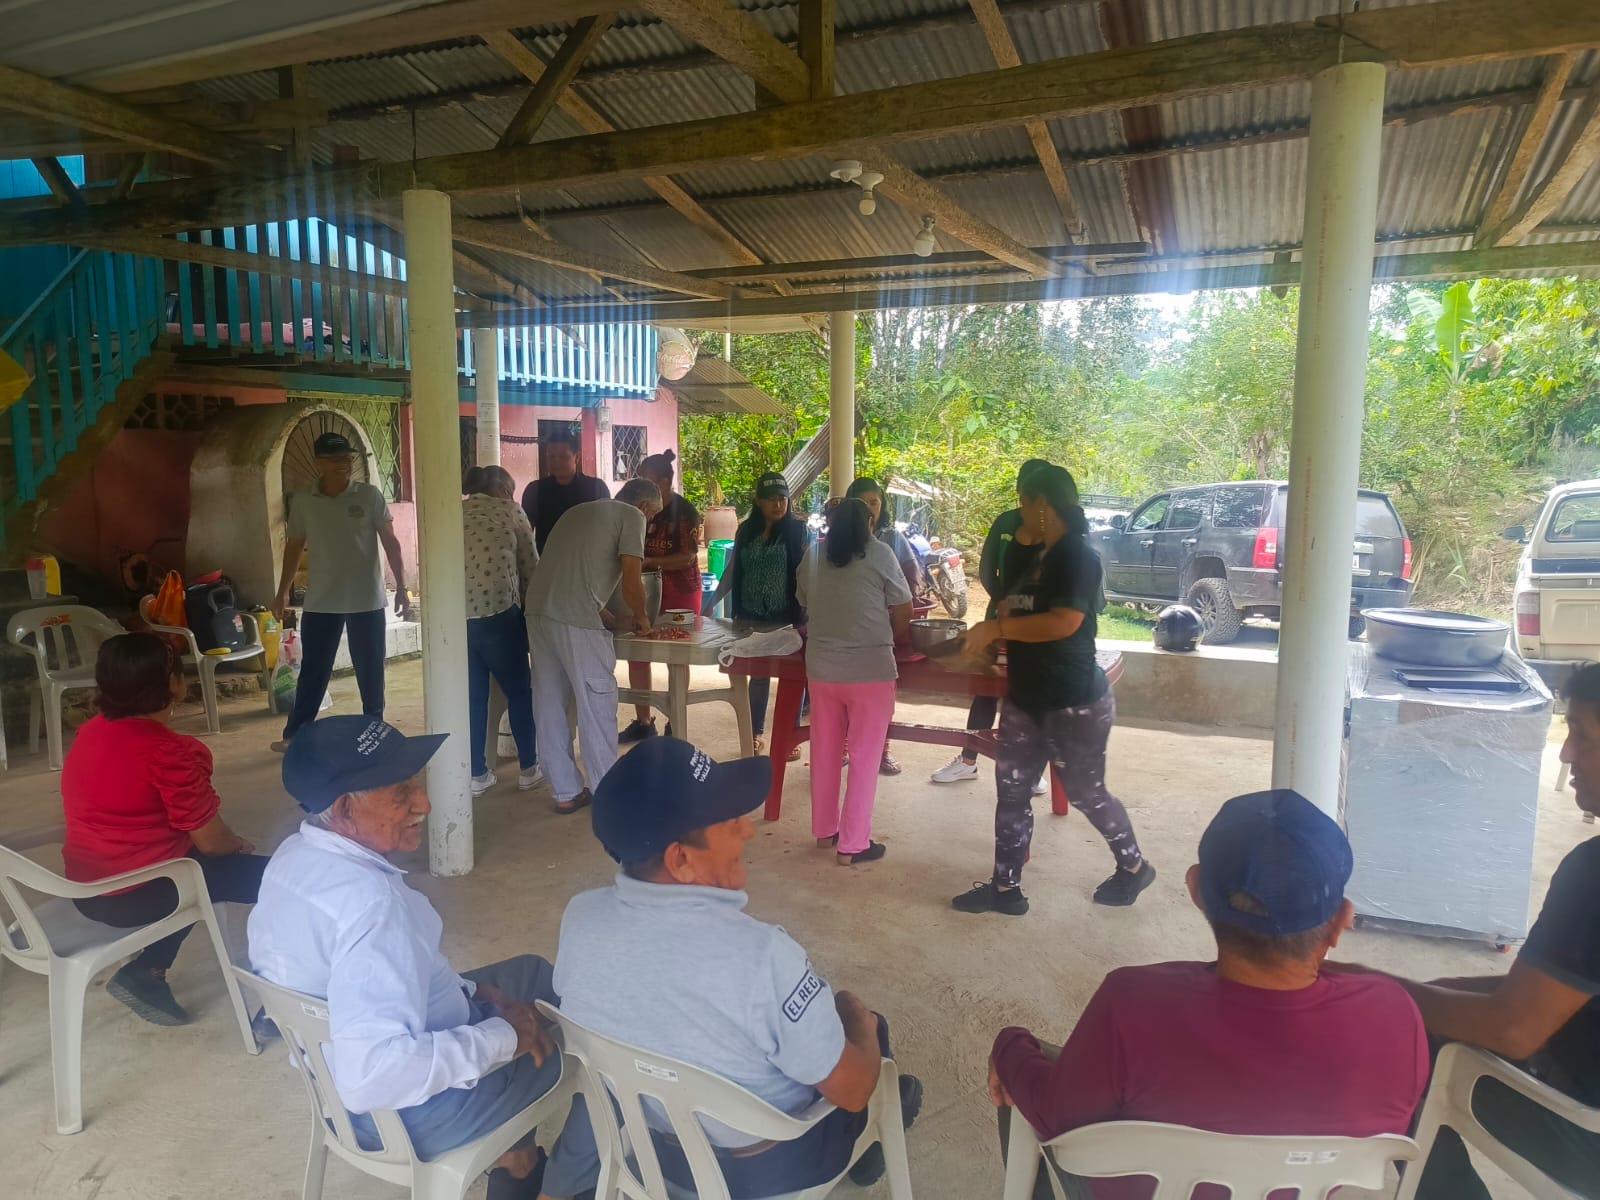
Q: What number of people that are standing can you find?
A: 10